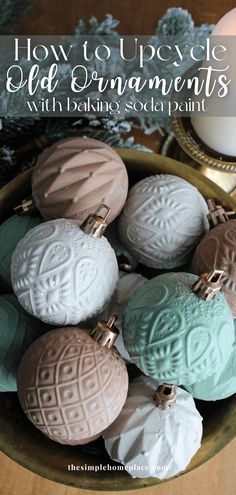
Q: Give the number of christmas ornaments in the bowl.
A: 11